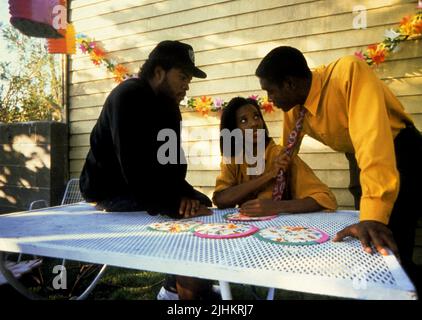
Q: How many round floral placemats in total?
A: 4